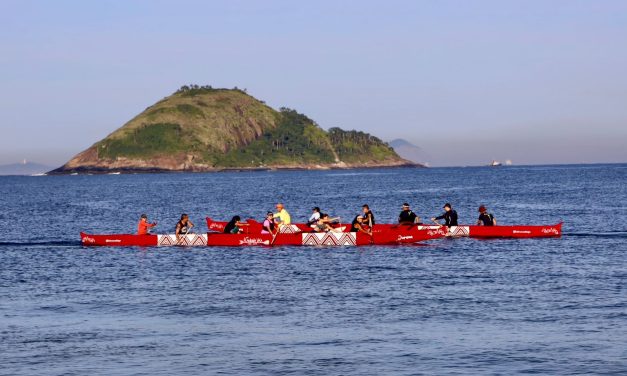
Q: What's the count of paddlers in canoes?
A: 12